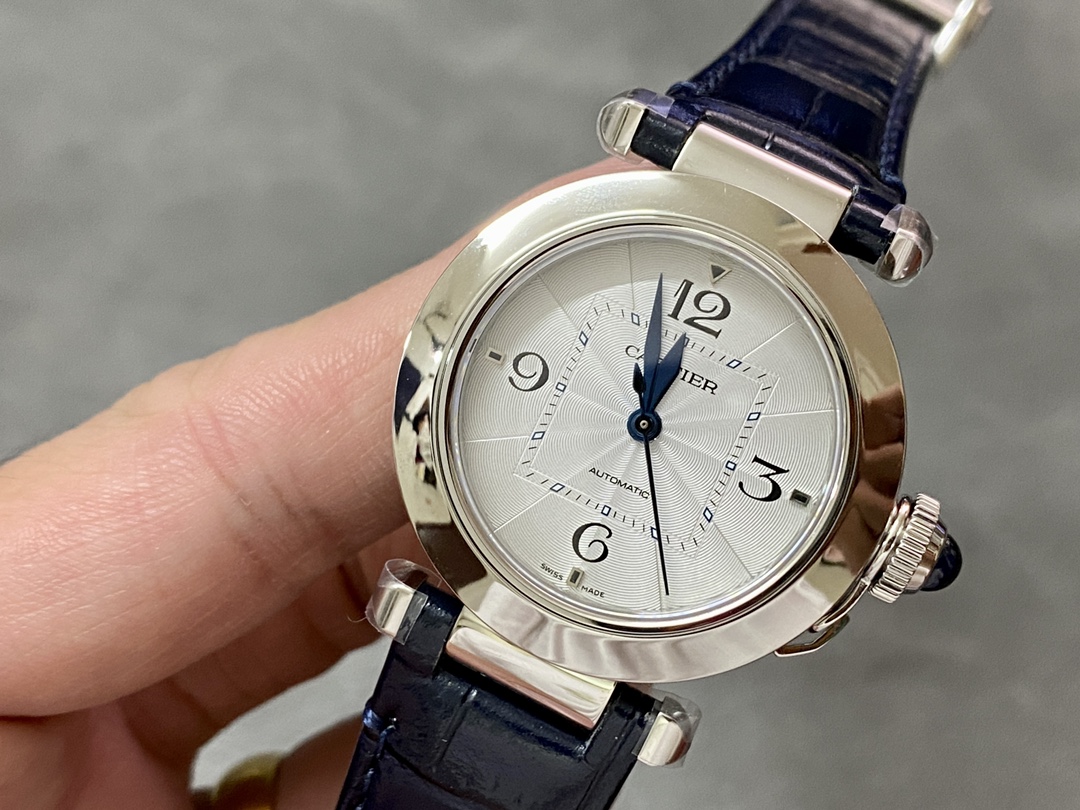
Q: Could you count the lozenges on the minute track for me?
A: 12